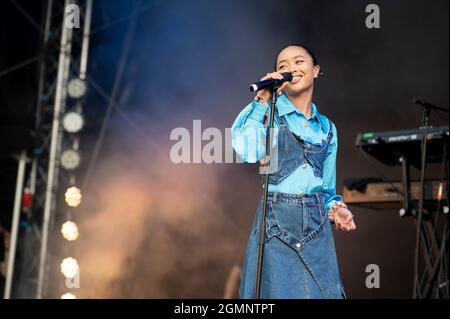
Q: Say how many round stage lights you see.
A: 7